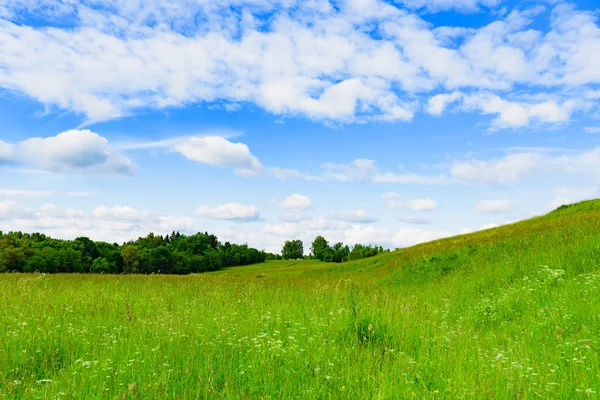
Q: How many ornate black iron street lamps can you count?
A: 0